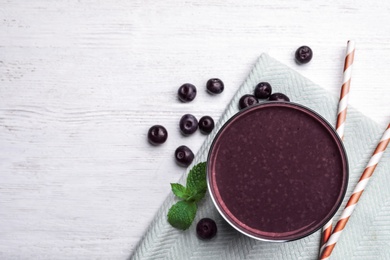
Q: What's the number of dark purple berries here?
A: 11